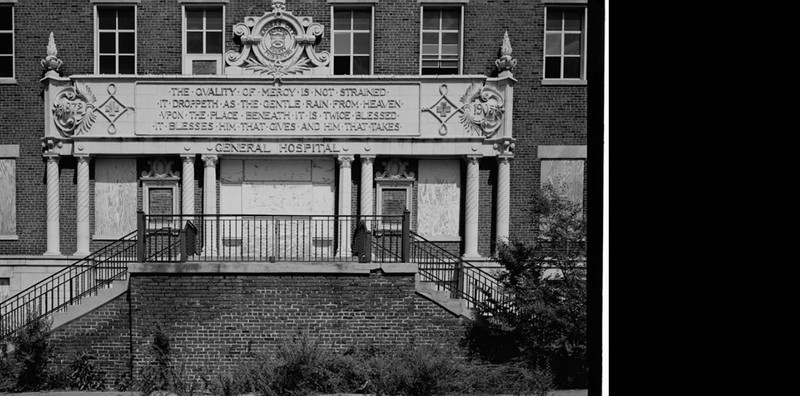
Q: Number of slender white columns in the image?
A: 8